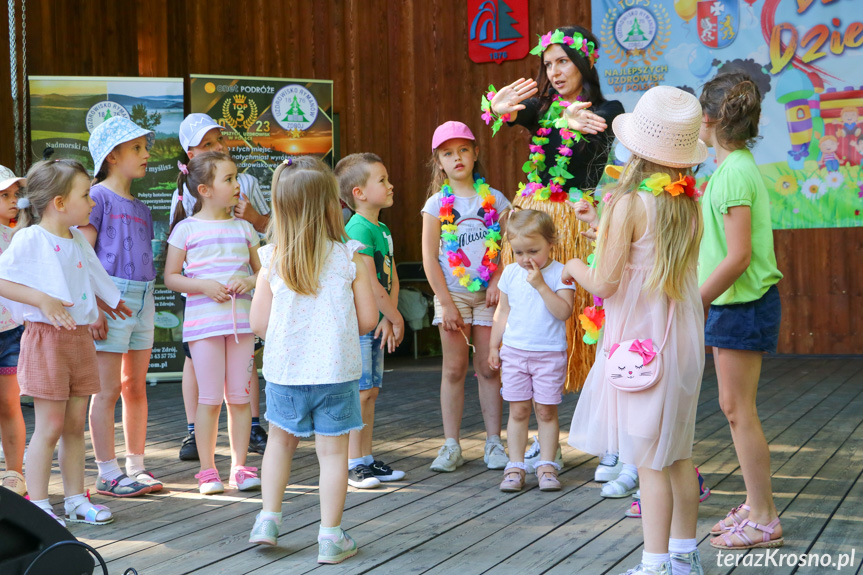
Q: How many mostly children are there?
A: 11